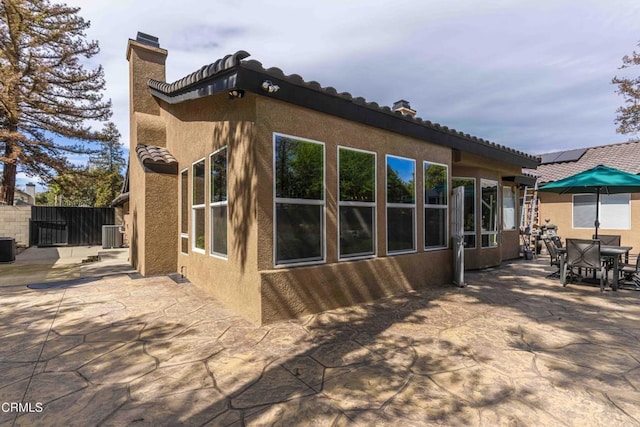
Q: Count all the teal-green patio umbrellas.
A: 1